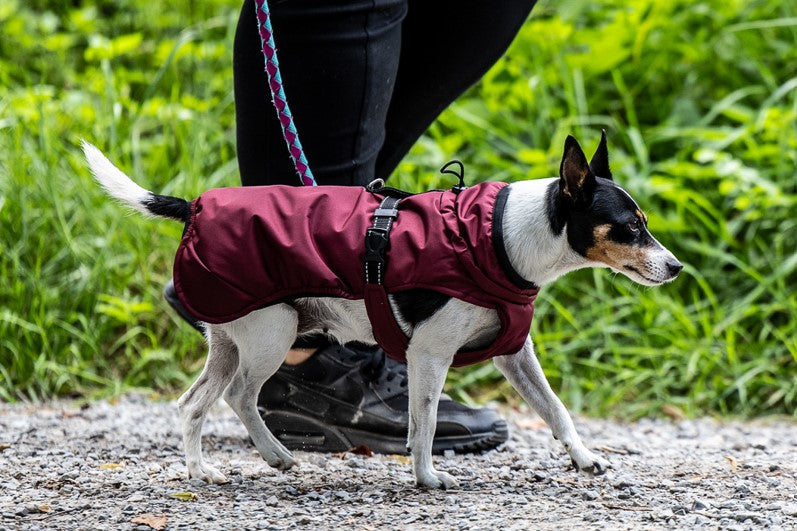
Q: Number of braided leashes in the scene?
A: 1